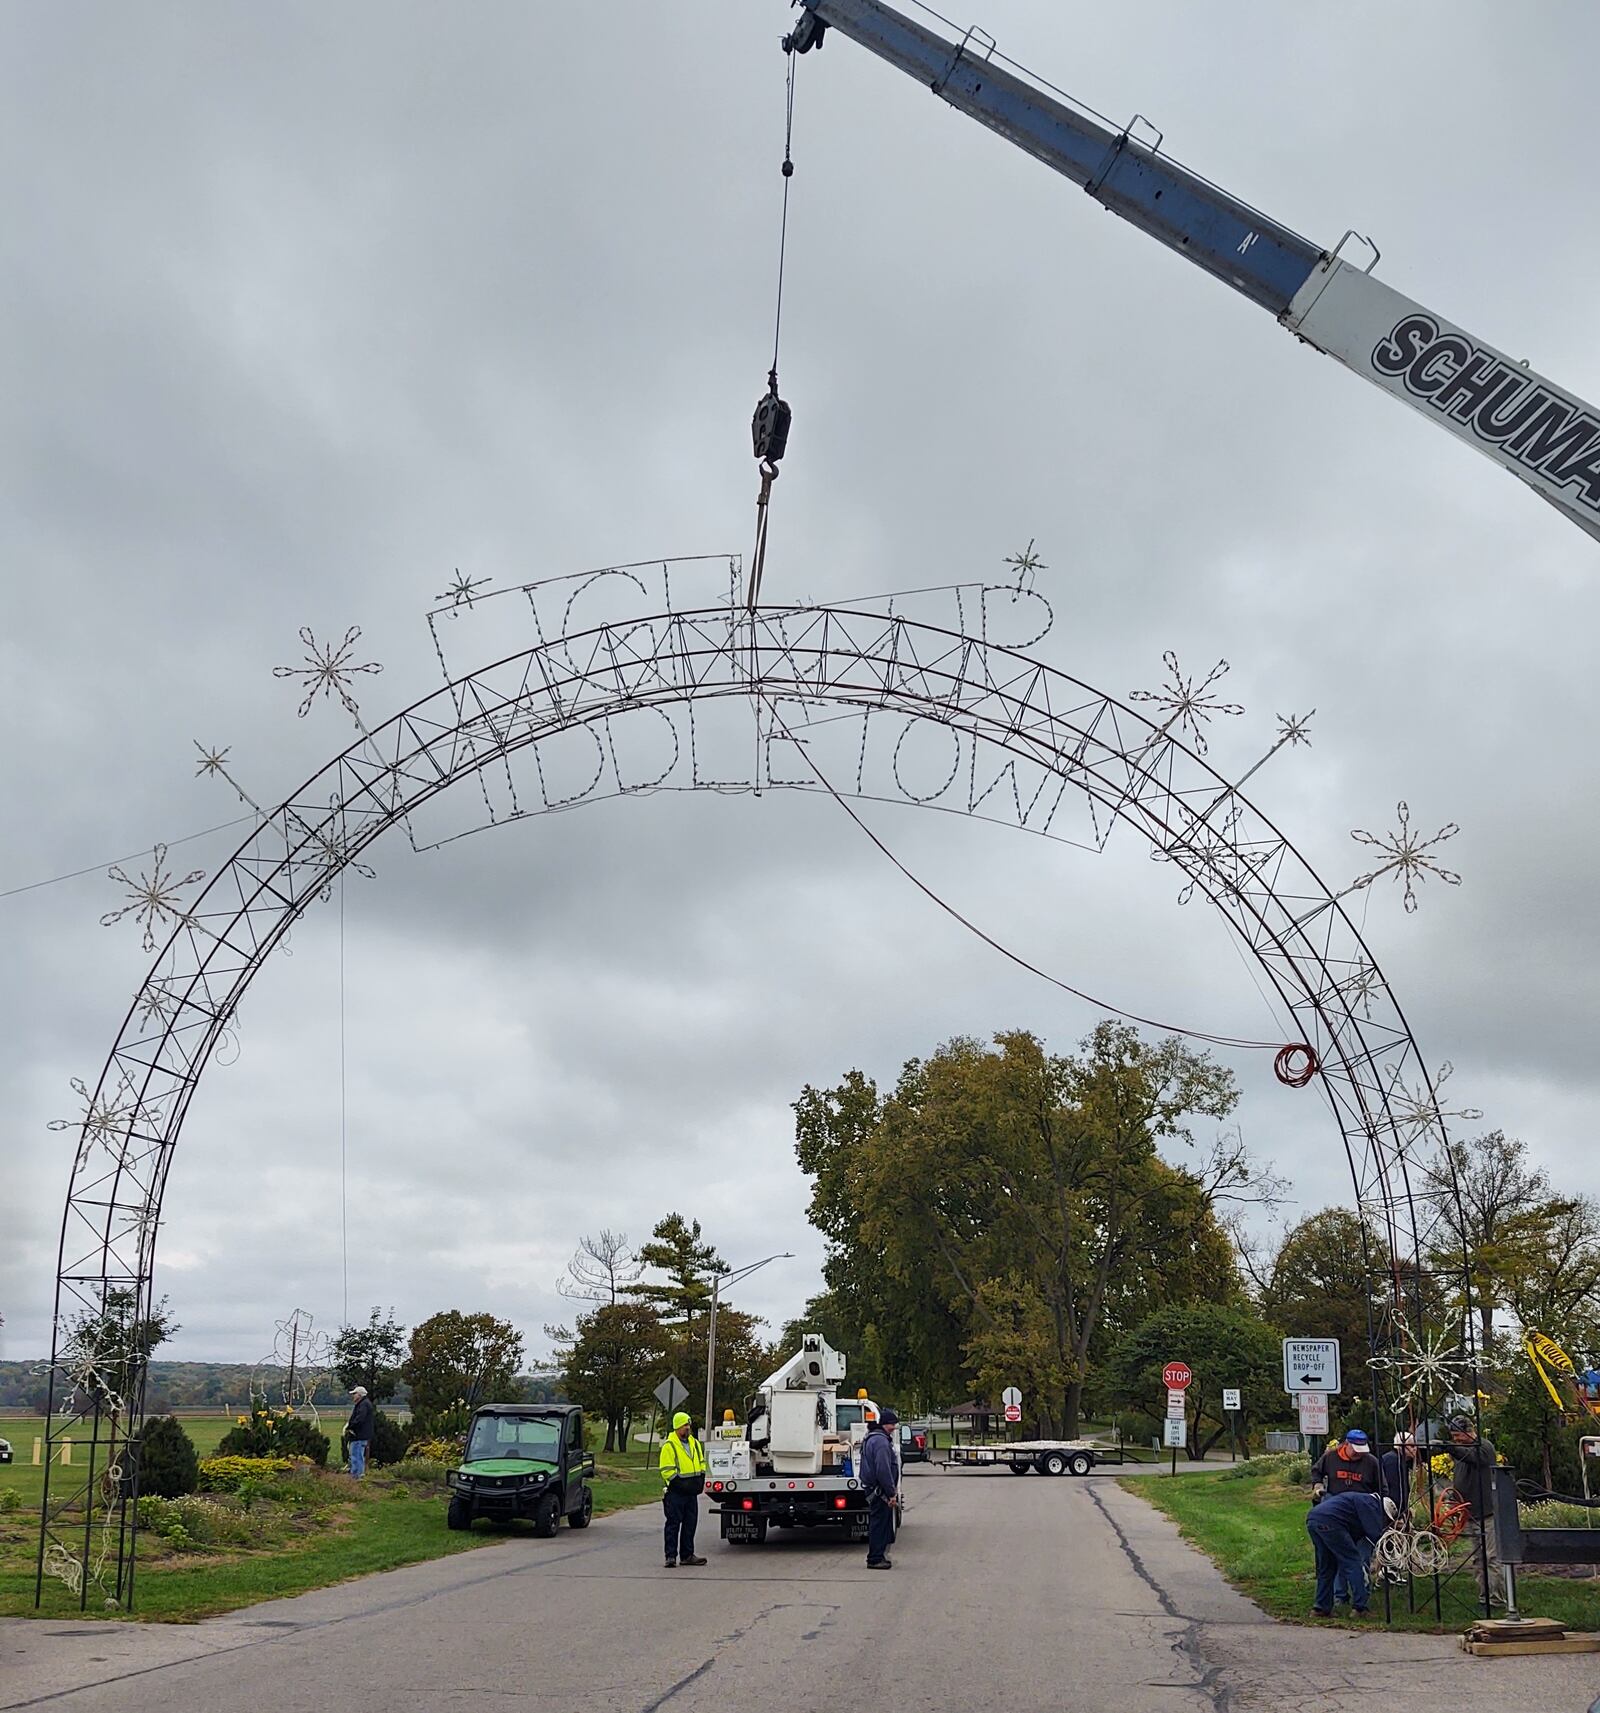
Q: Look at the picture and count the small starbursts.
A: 8